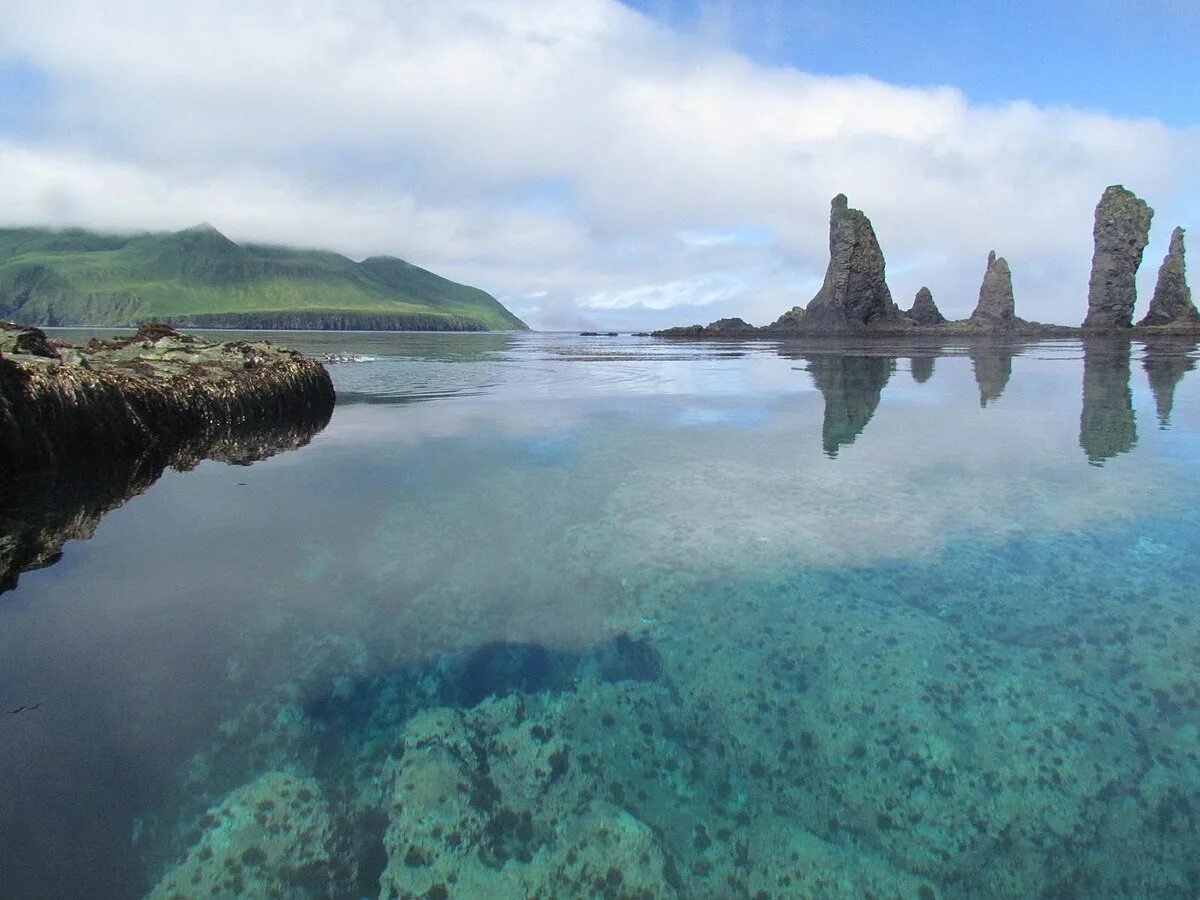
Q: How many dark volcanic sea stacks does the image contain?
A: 5